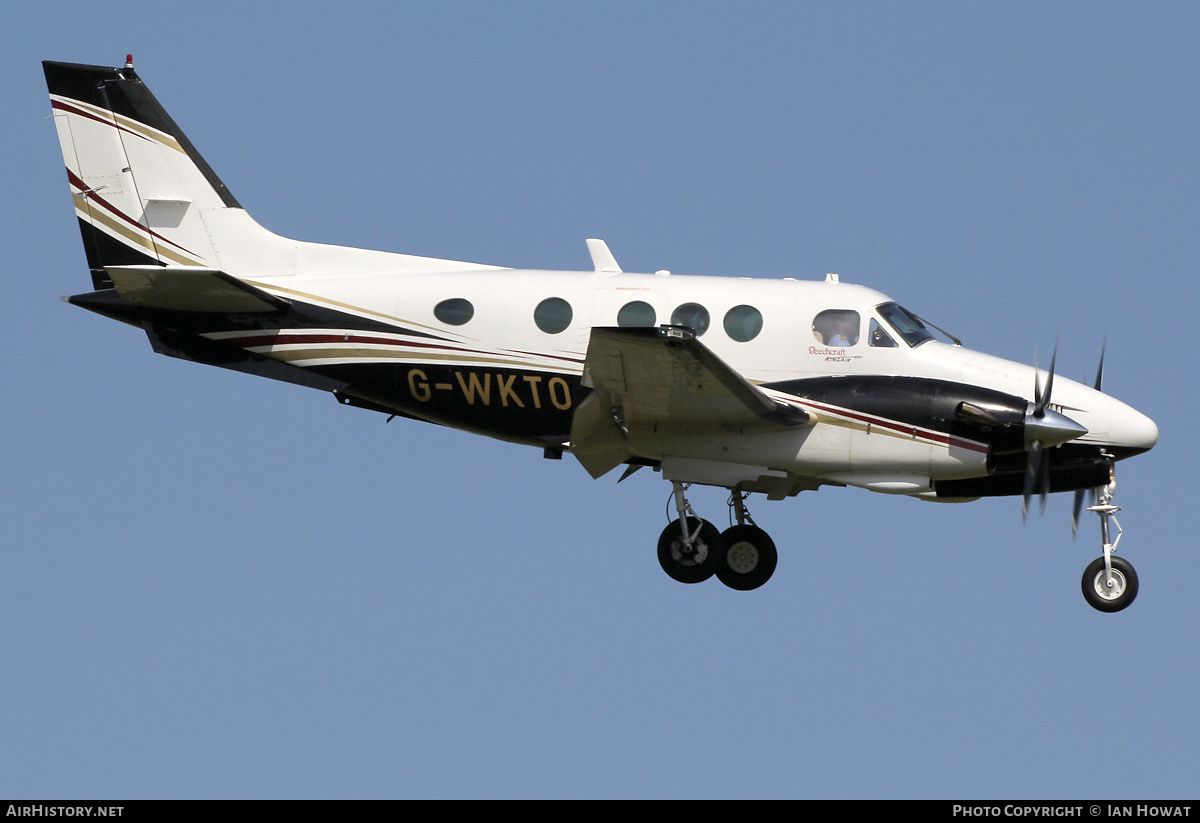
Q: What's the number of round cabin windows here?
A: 5